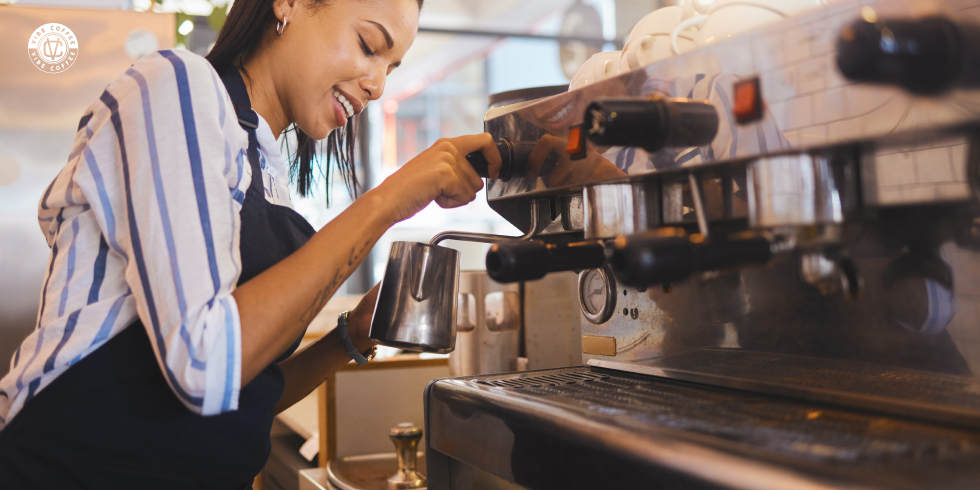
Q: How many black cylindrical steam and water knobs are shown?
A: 3